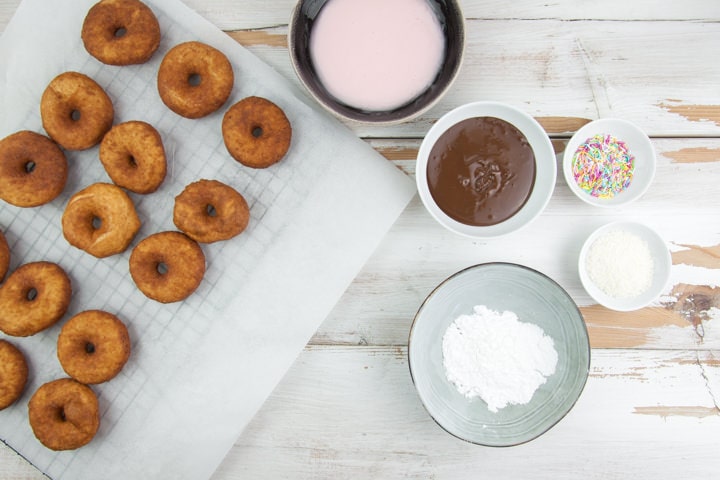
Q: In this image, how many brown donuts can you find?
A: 14